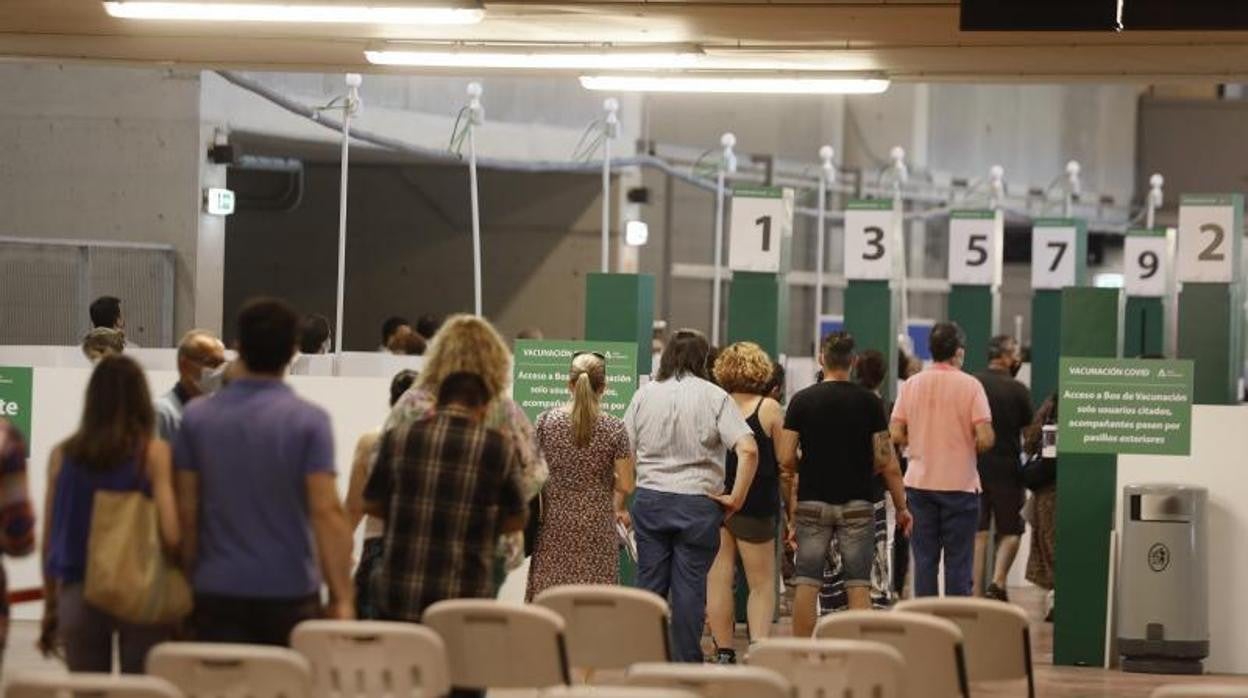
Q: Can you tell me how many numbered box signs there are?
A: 6